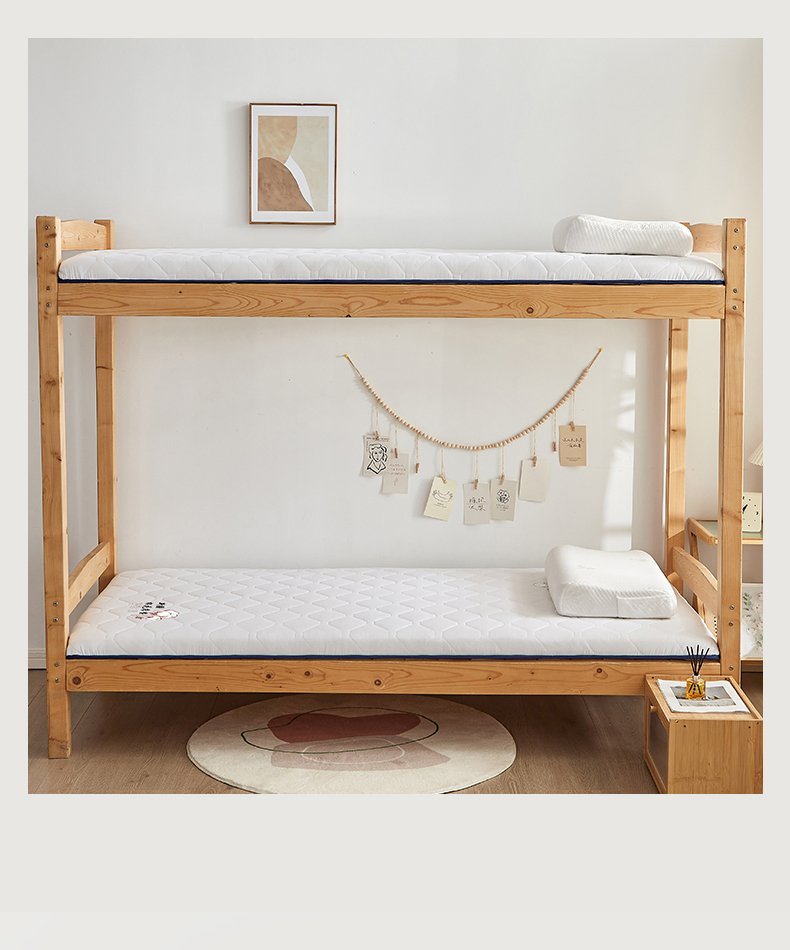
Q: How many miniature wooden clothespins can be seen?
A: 9